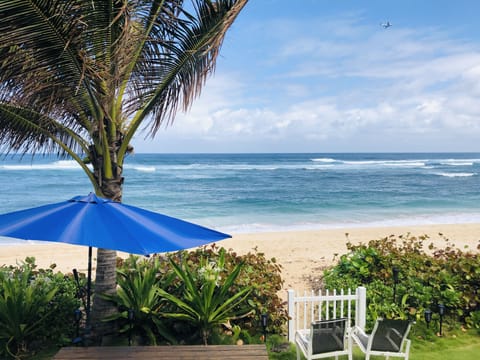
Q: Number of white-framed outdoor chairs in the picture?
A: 2